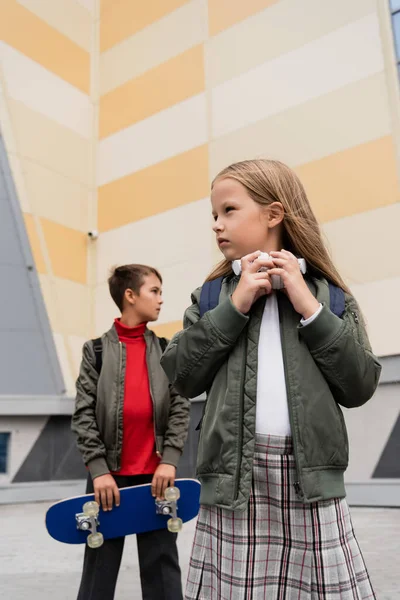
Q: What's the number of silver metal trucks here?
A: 2